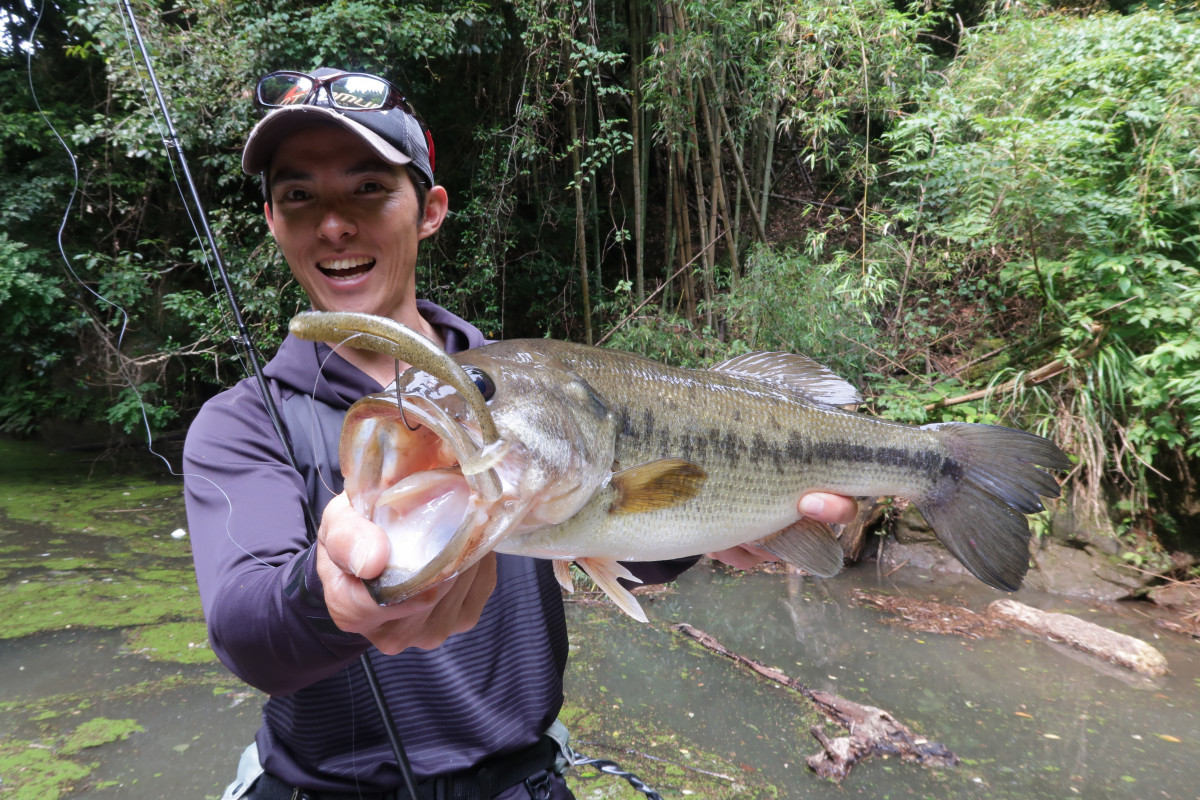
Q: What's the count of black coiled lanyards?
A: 1